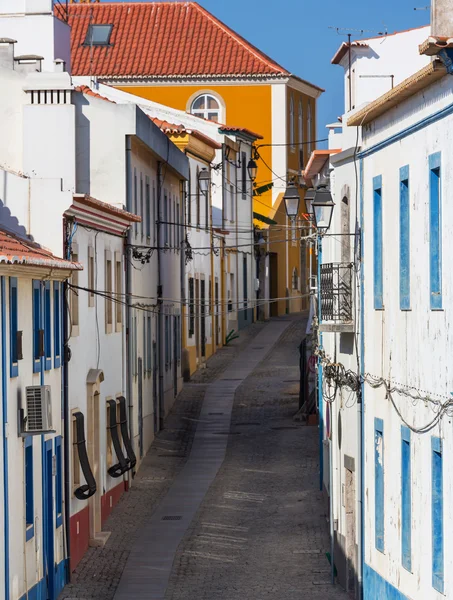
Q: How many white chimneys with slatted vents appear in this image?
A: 1